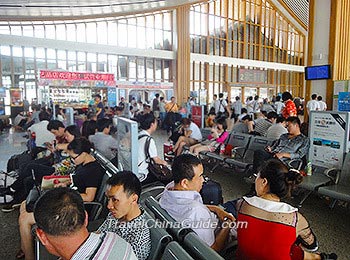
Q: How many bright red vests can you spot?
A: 1